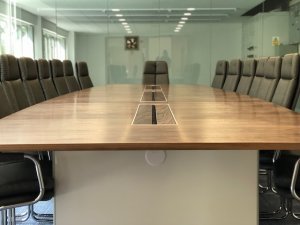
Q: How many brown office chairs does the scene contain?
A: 13